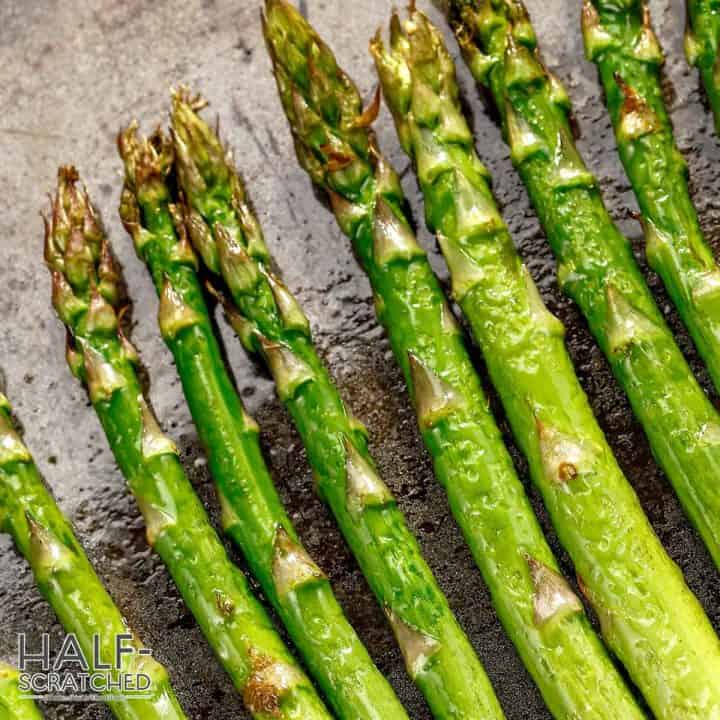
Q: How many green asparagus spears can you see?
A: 10